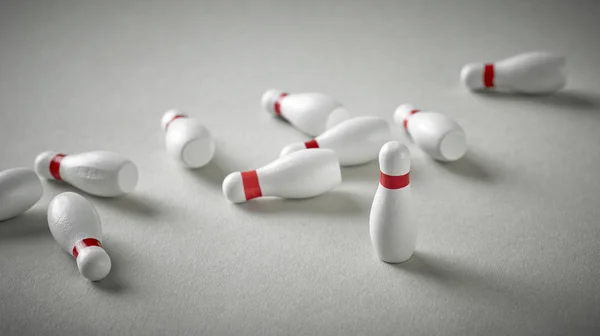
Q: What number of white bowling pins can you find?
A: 10